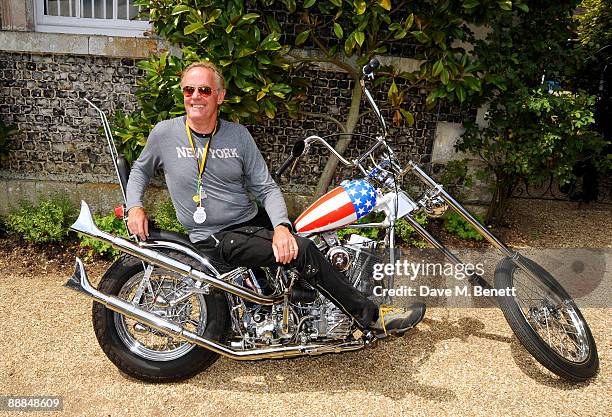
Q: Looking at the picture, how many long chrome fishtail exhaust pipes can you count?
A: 2